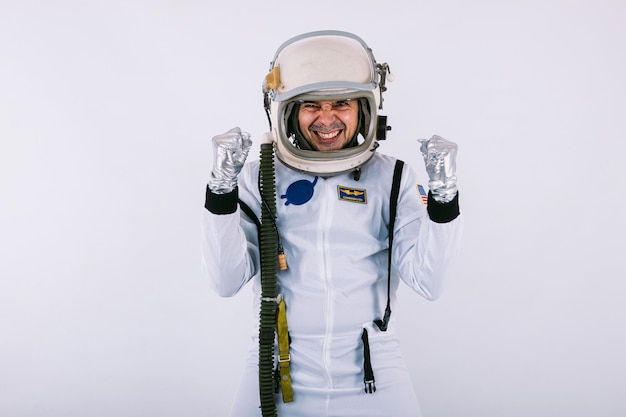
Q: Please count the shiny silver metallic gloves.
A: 2